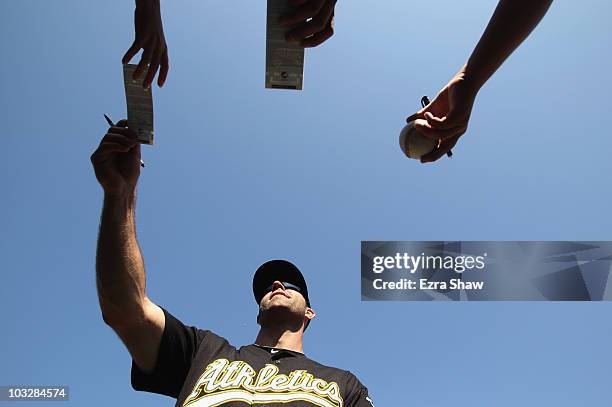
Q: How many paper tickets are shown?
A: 2